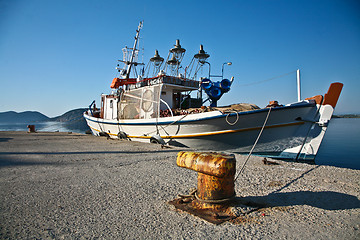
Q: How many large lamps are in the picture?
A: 4